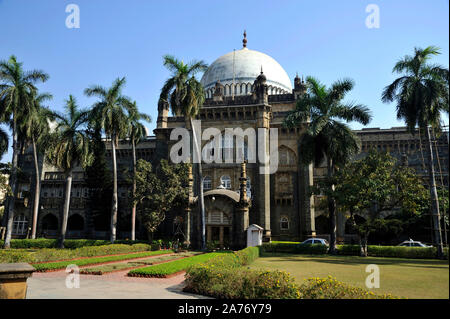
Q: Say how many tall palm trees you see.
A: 8